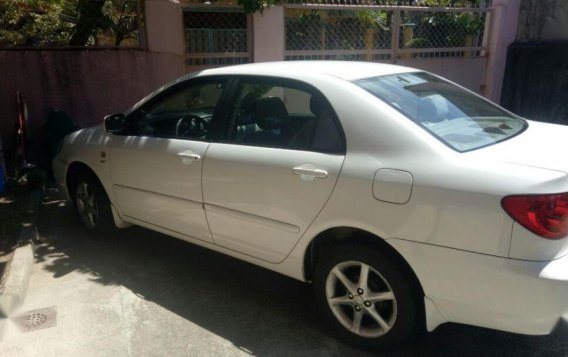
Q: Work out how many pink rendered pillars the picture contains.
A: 3